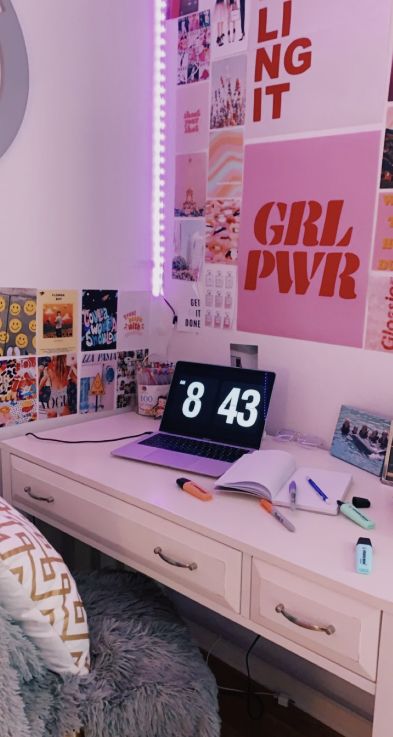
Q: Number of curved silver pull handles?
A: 3